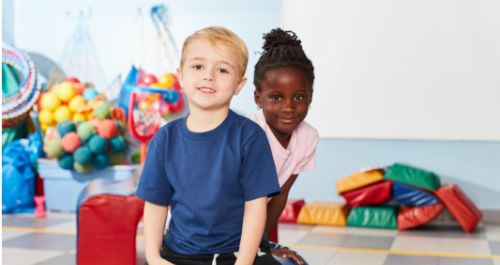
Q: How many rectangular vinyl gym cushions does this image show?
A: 9